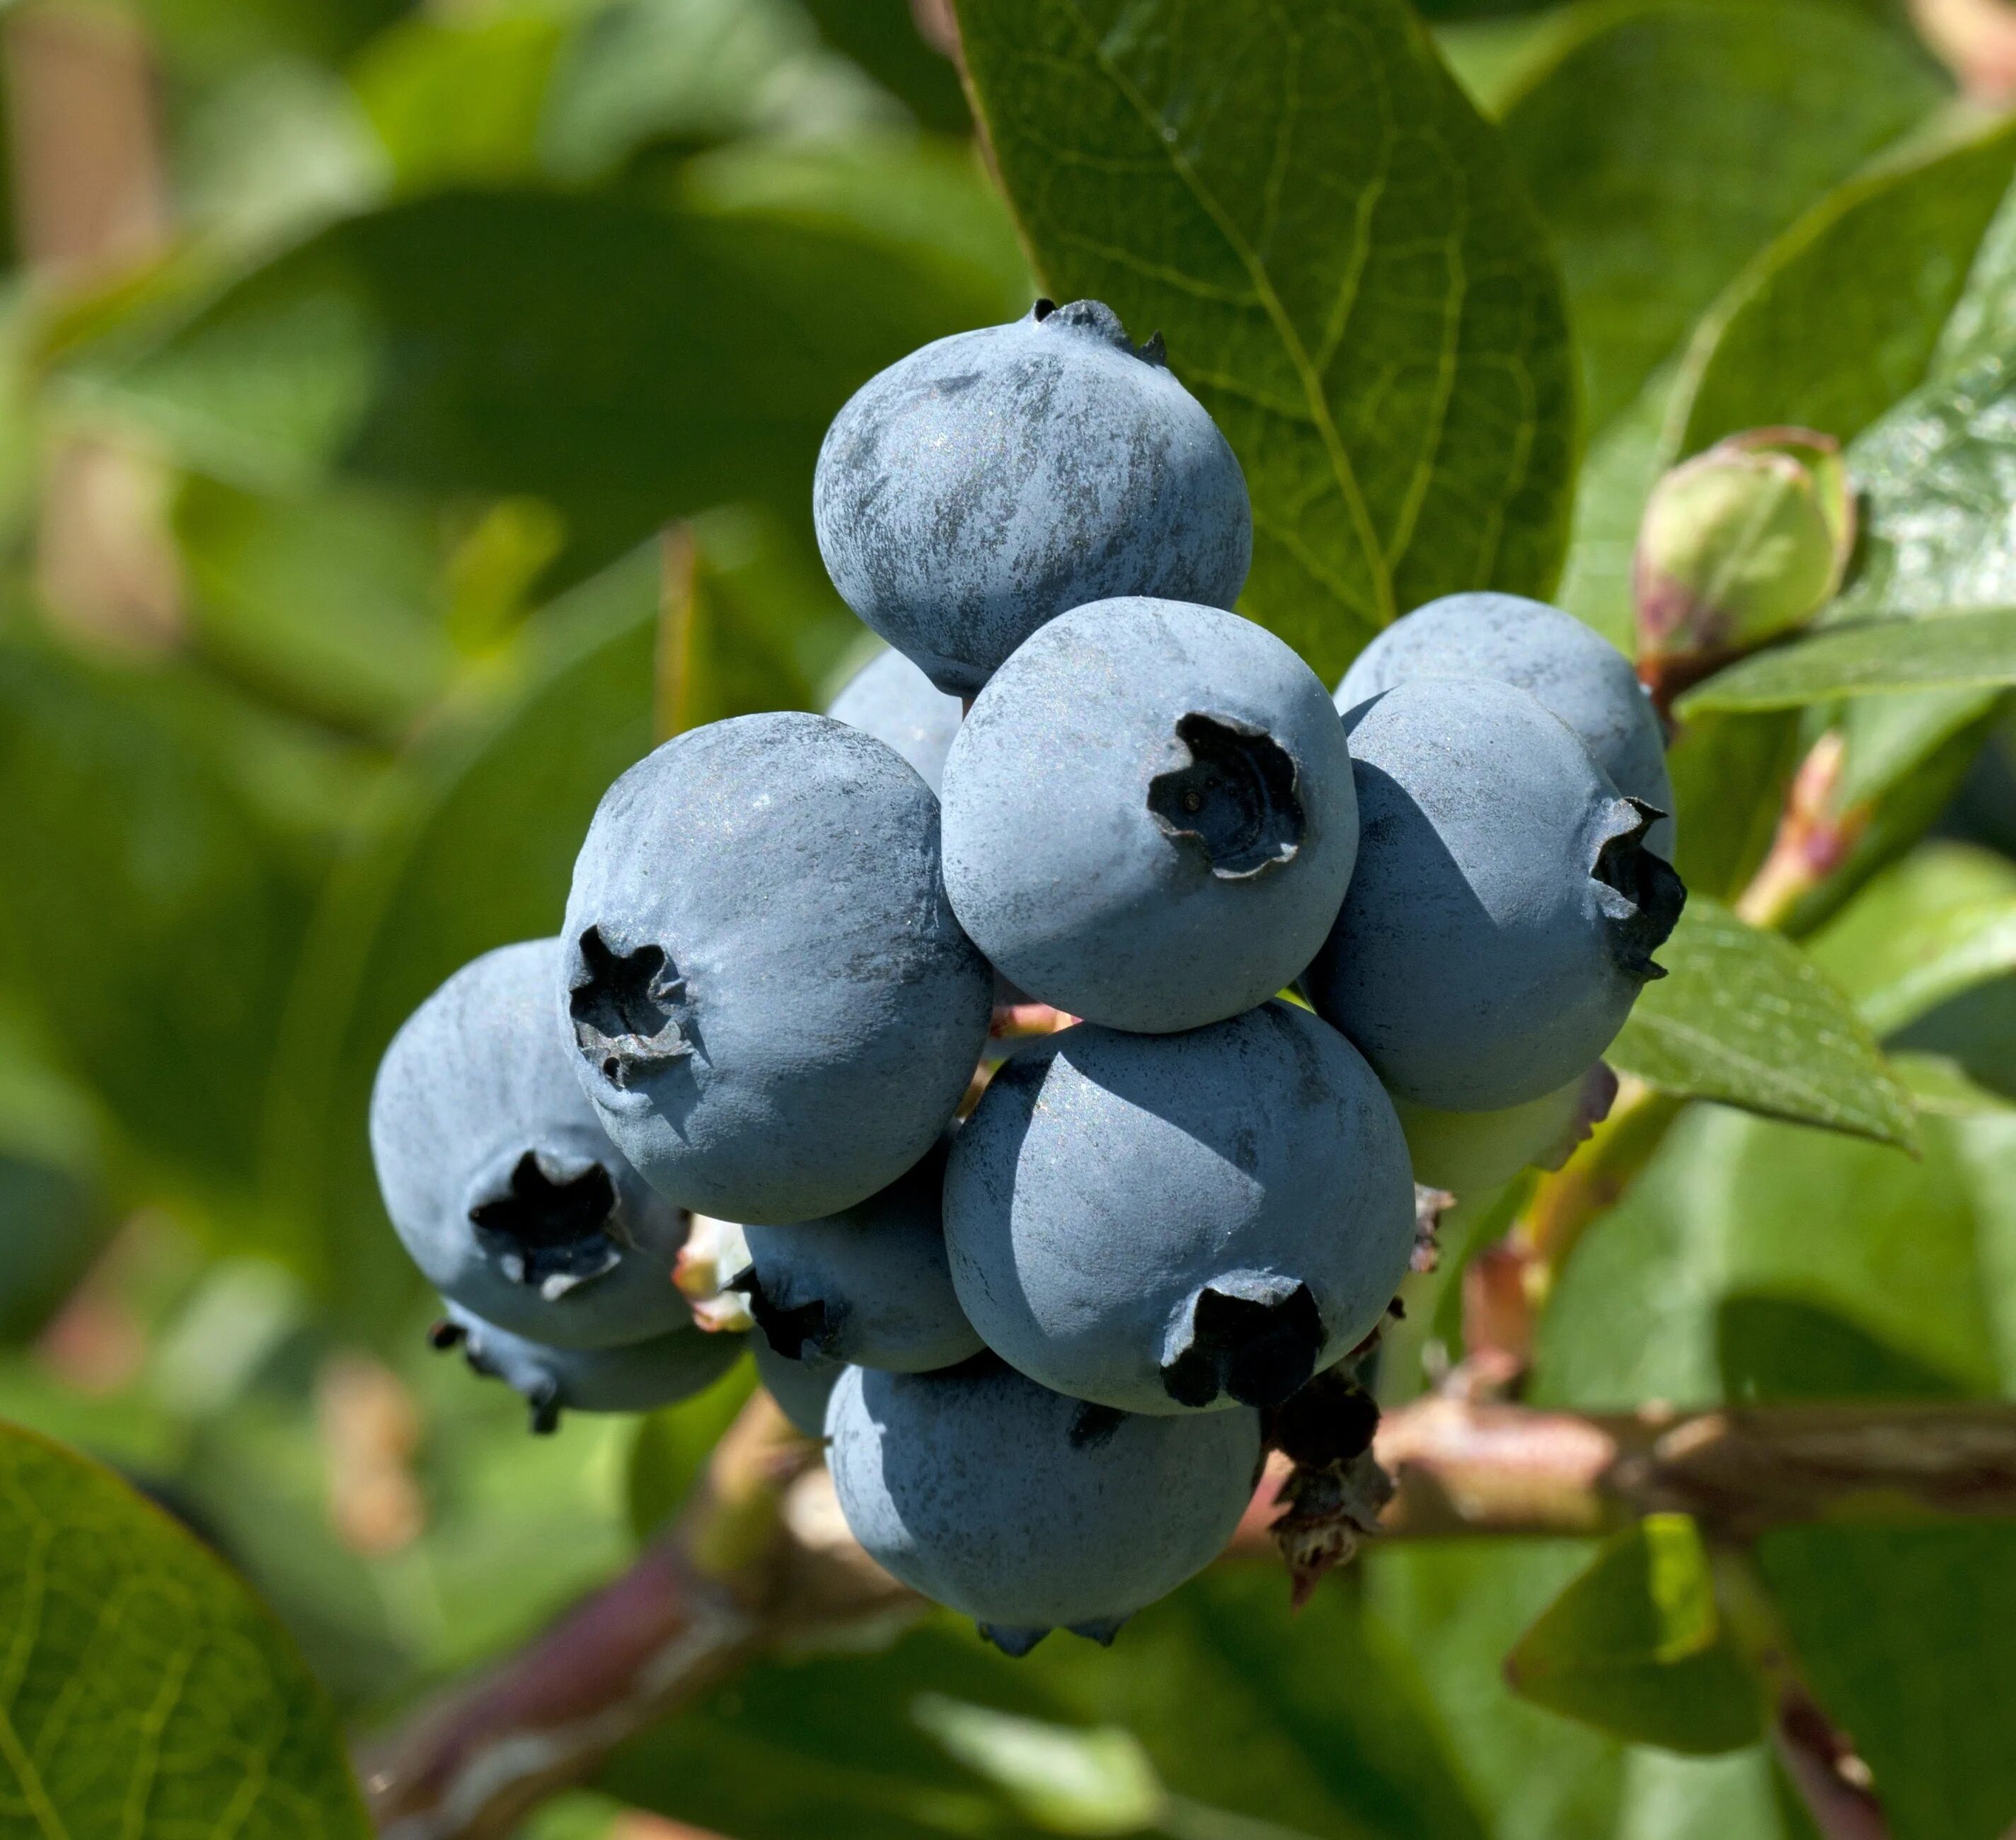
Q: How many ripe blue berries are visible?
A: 12